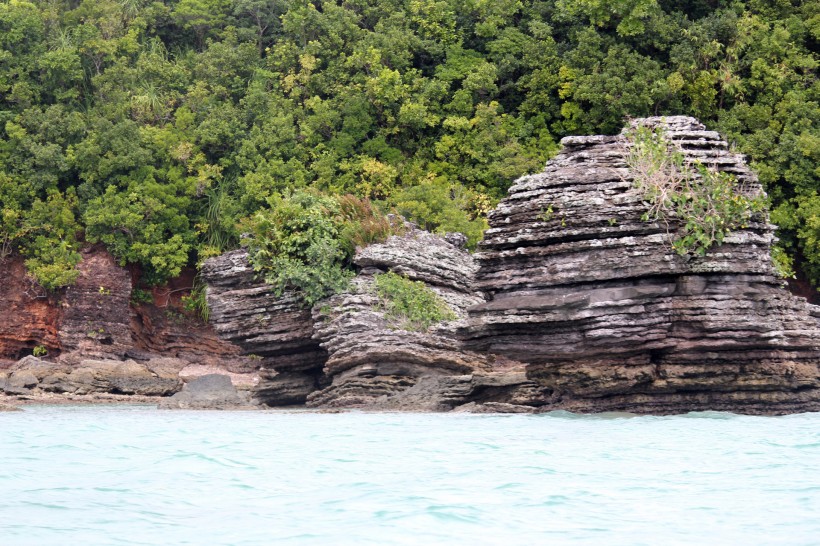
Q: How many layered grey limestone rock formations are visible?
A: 3